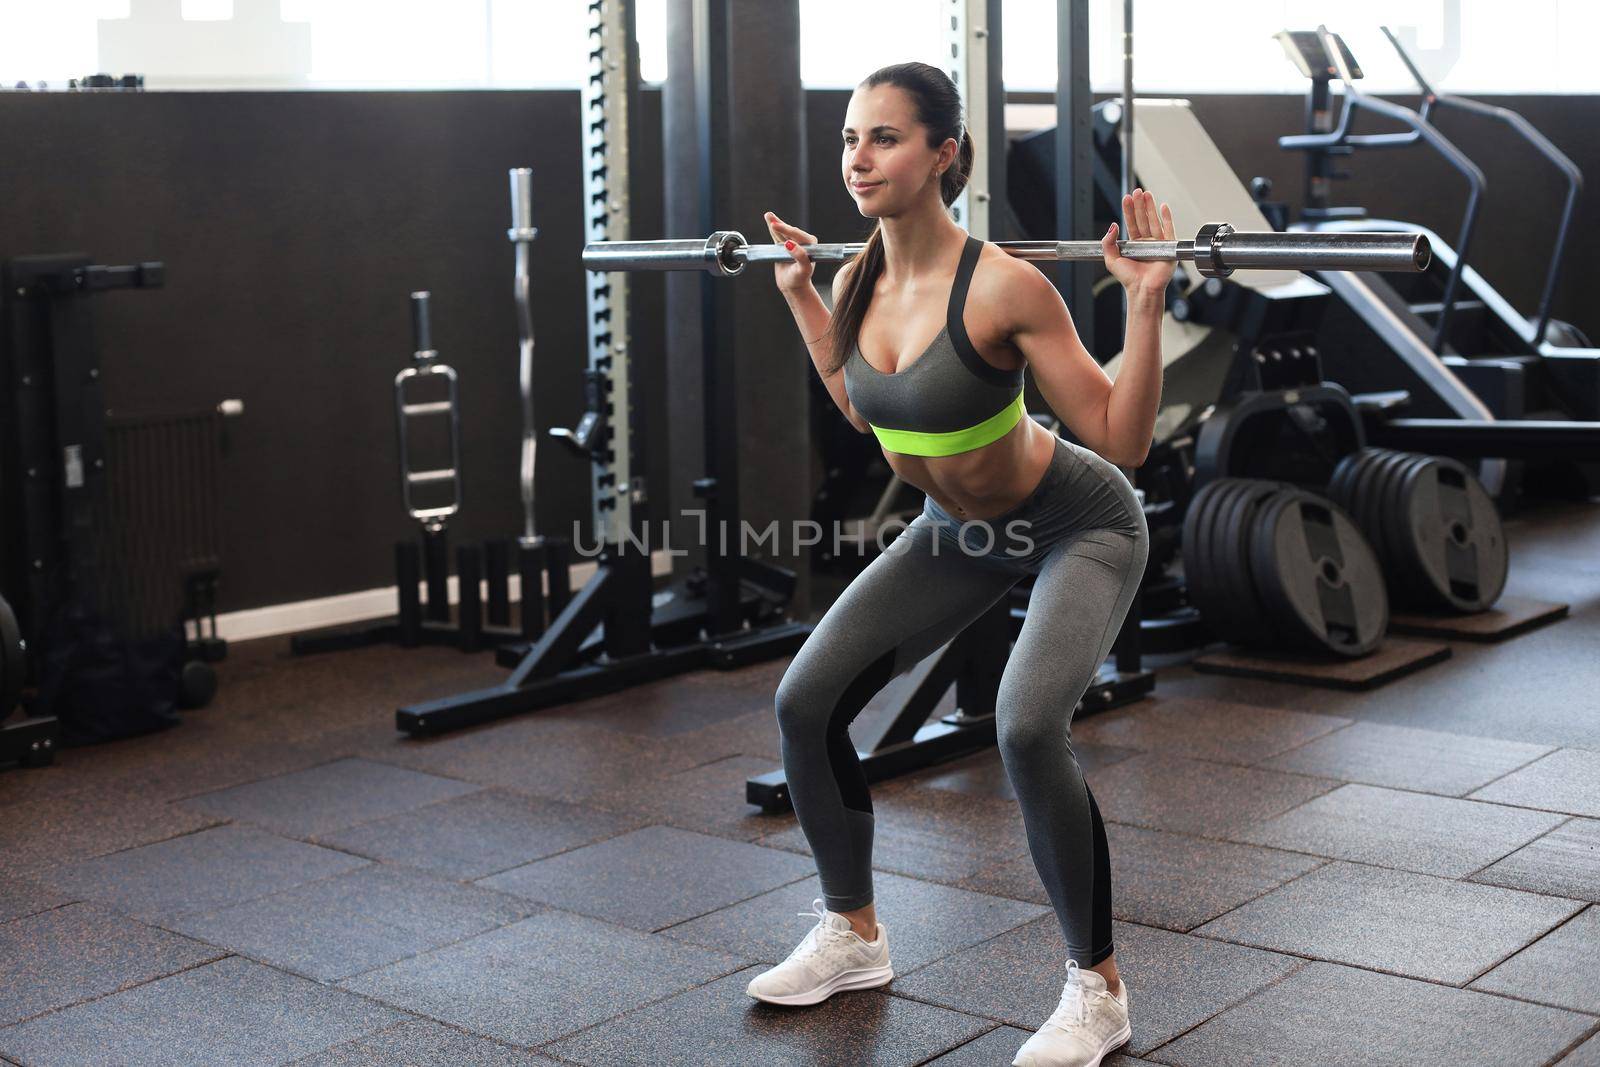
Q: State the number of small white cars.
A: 0